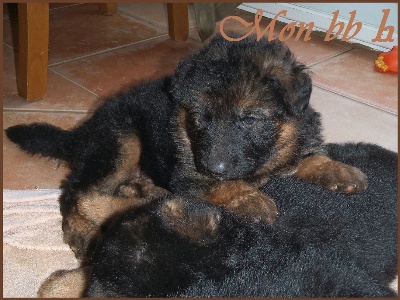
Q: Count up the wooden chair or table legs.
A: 3